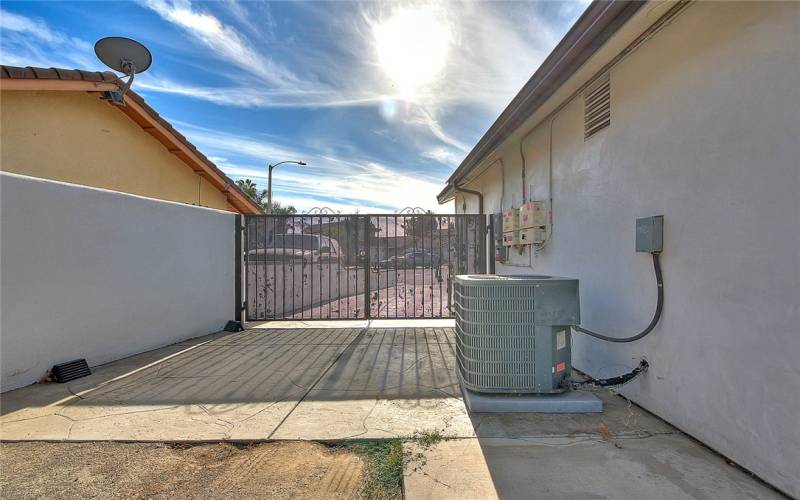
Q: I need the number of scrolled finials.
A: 2